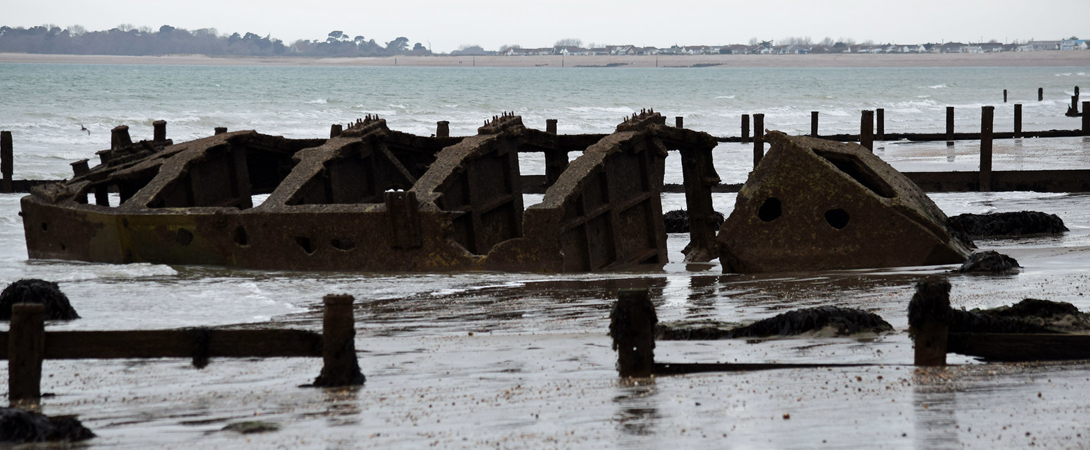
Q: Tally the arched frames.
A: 4